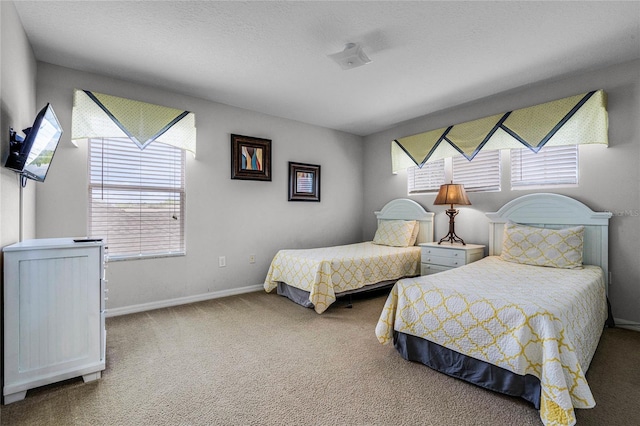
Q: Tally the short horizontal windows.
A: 3